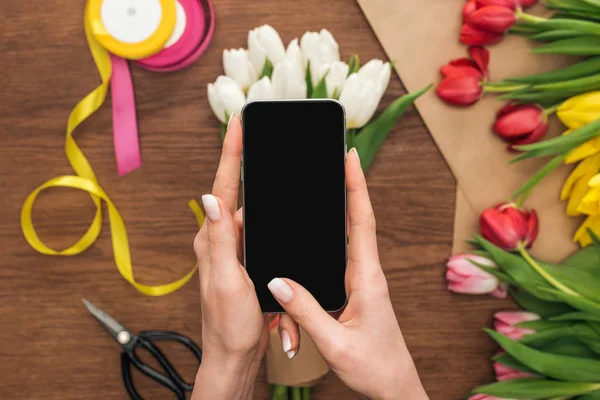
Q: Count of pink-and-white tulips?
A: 4